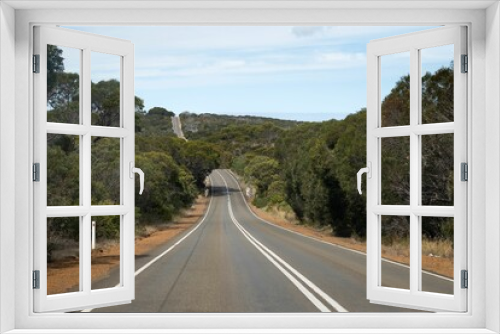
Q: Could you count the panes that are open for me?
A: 2